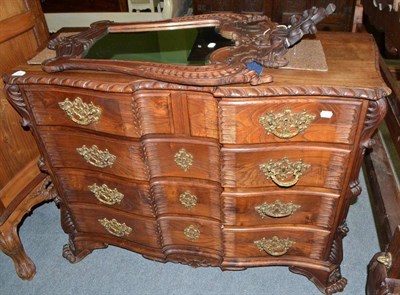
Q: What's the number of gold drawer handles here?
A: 8